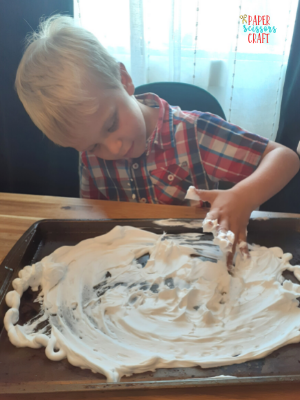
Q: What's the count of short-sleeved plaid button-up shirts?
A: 1